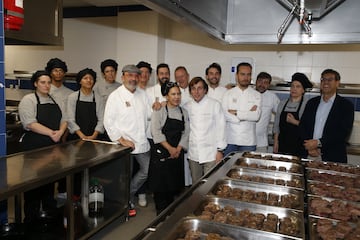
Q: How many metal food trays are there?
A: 11